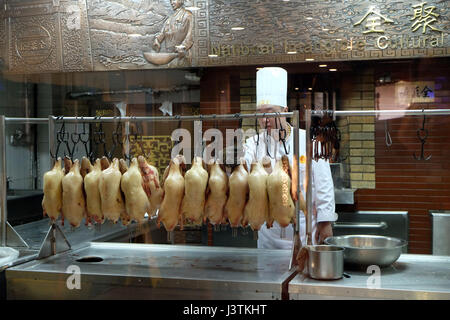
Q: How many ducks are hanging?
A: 12